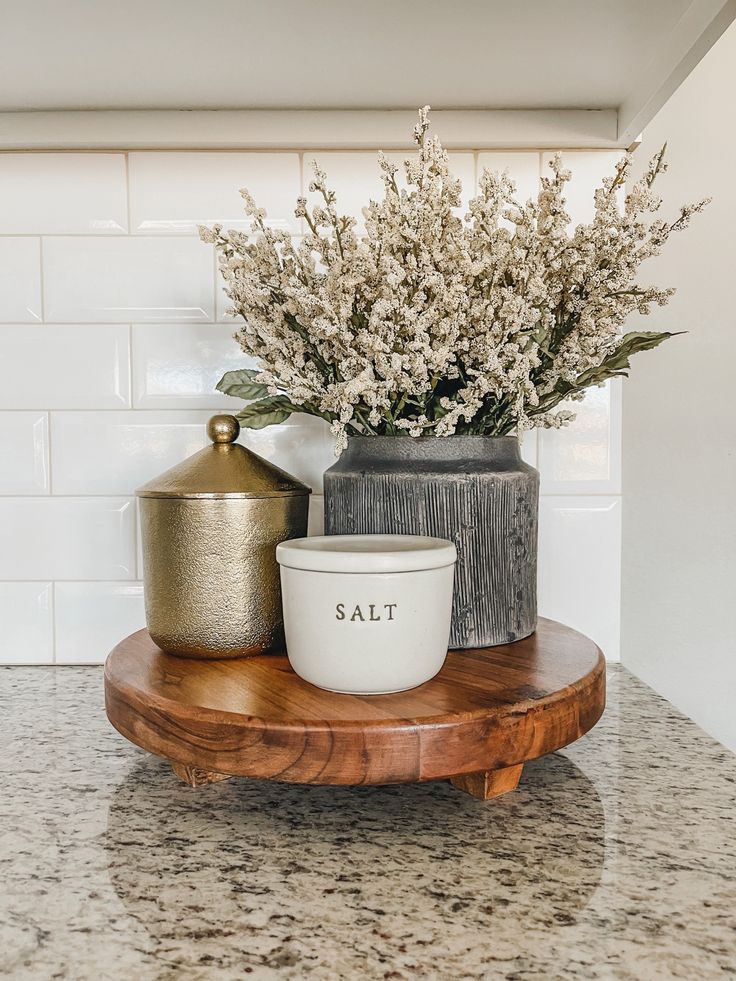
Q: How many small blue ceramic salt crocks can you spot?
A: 0